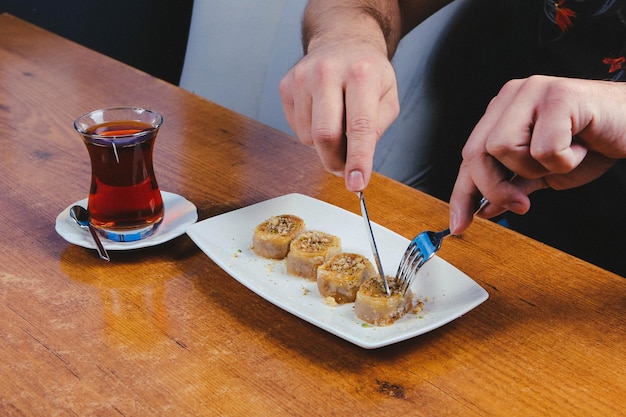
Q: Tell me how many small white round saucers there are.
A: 1